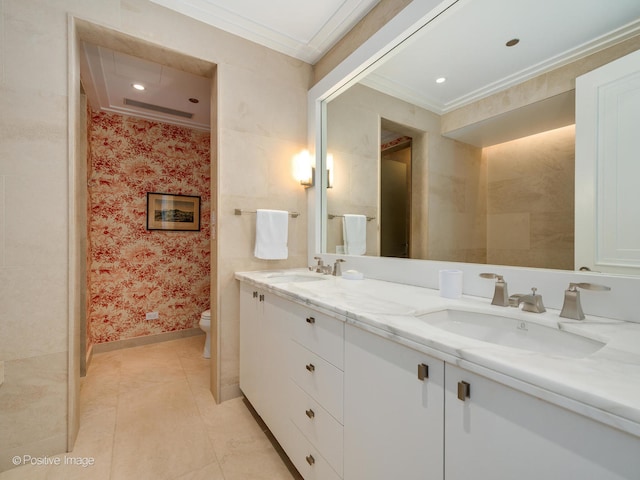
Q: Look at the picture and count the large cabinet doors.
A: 4